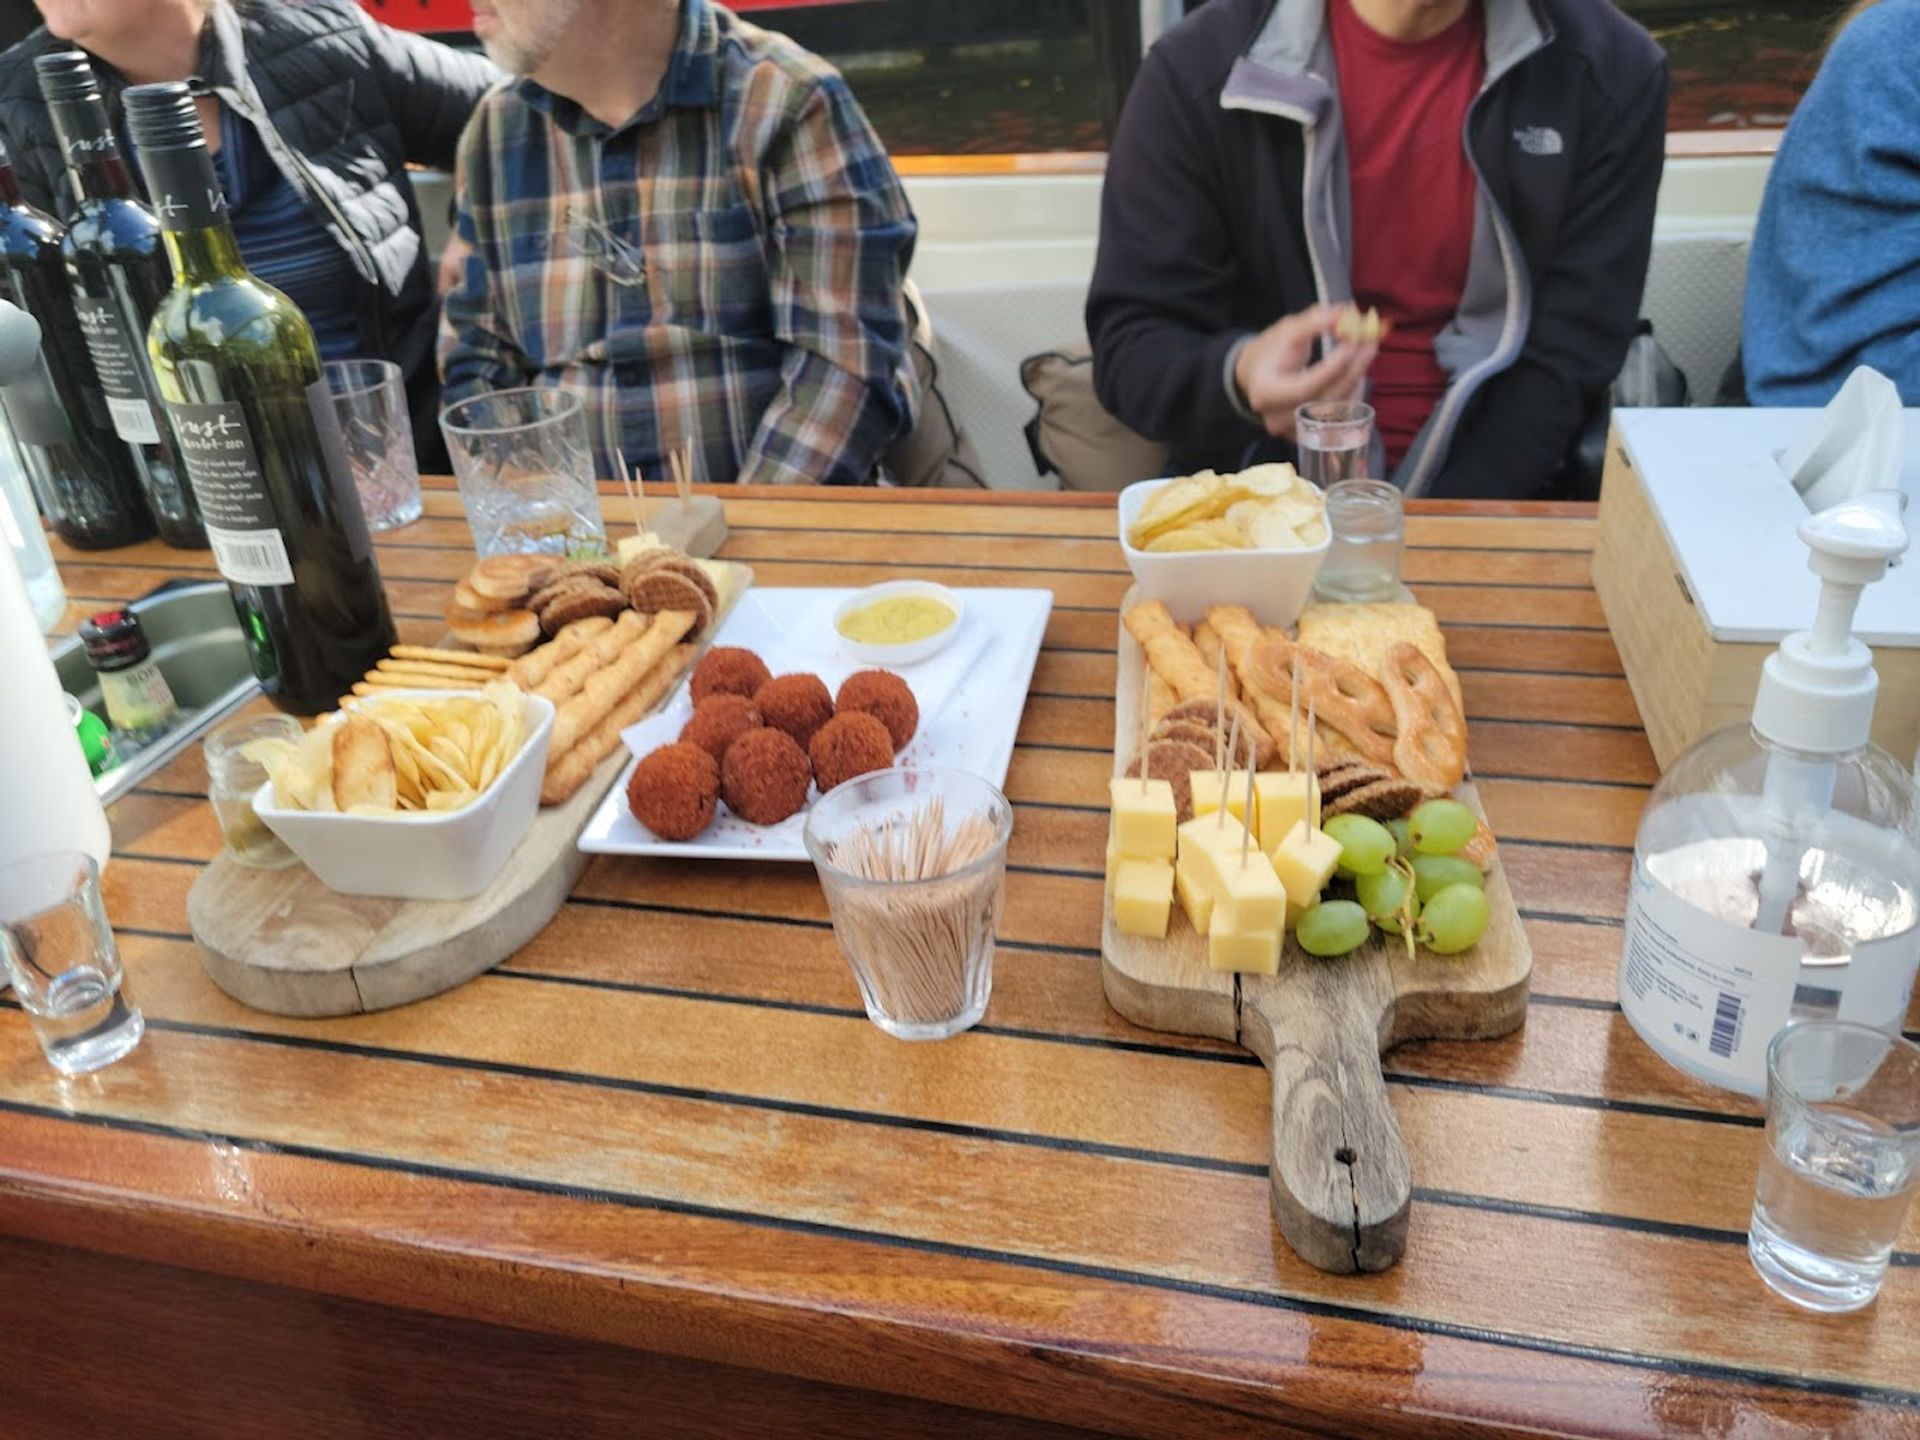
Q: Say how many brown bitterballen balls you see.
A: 7